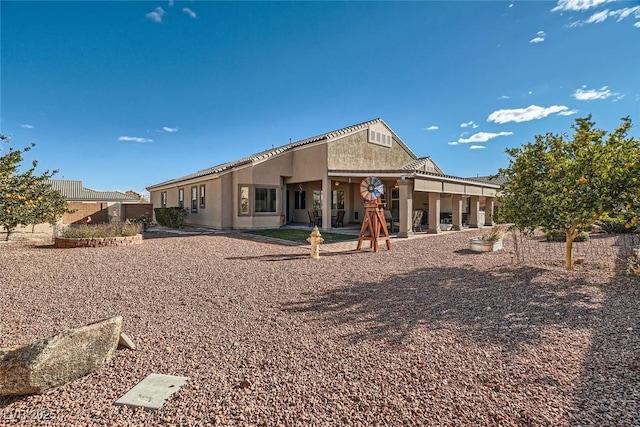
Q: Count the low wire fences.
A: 1